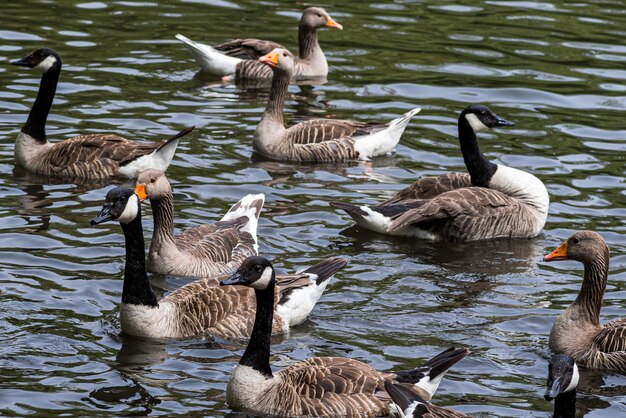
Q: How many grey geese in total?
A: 4